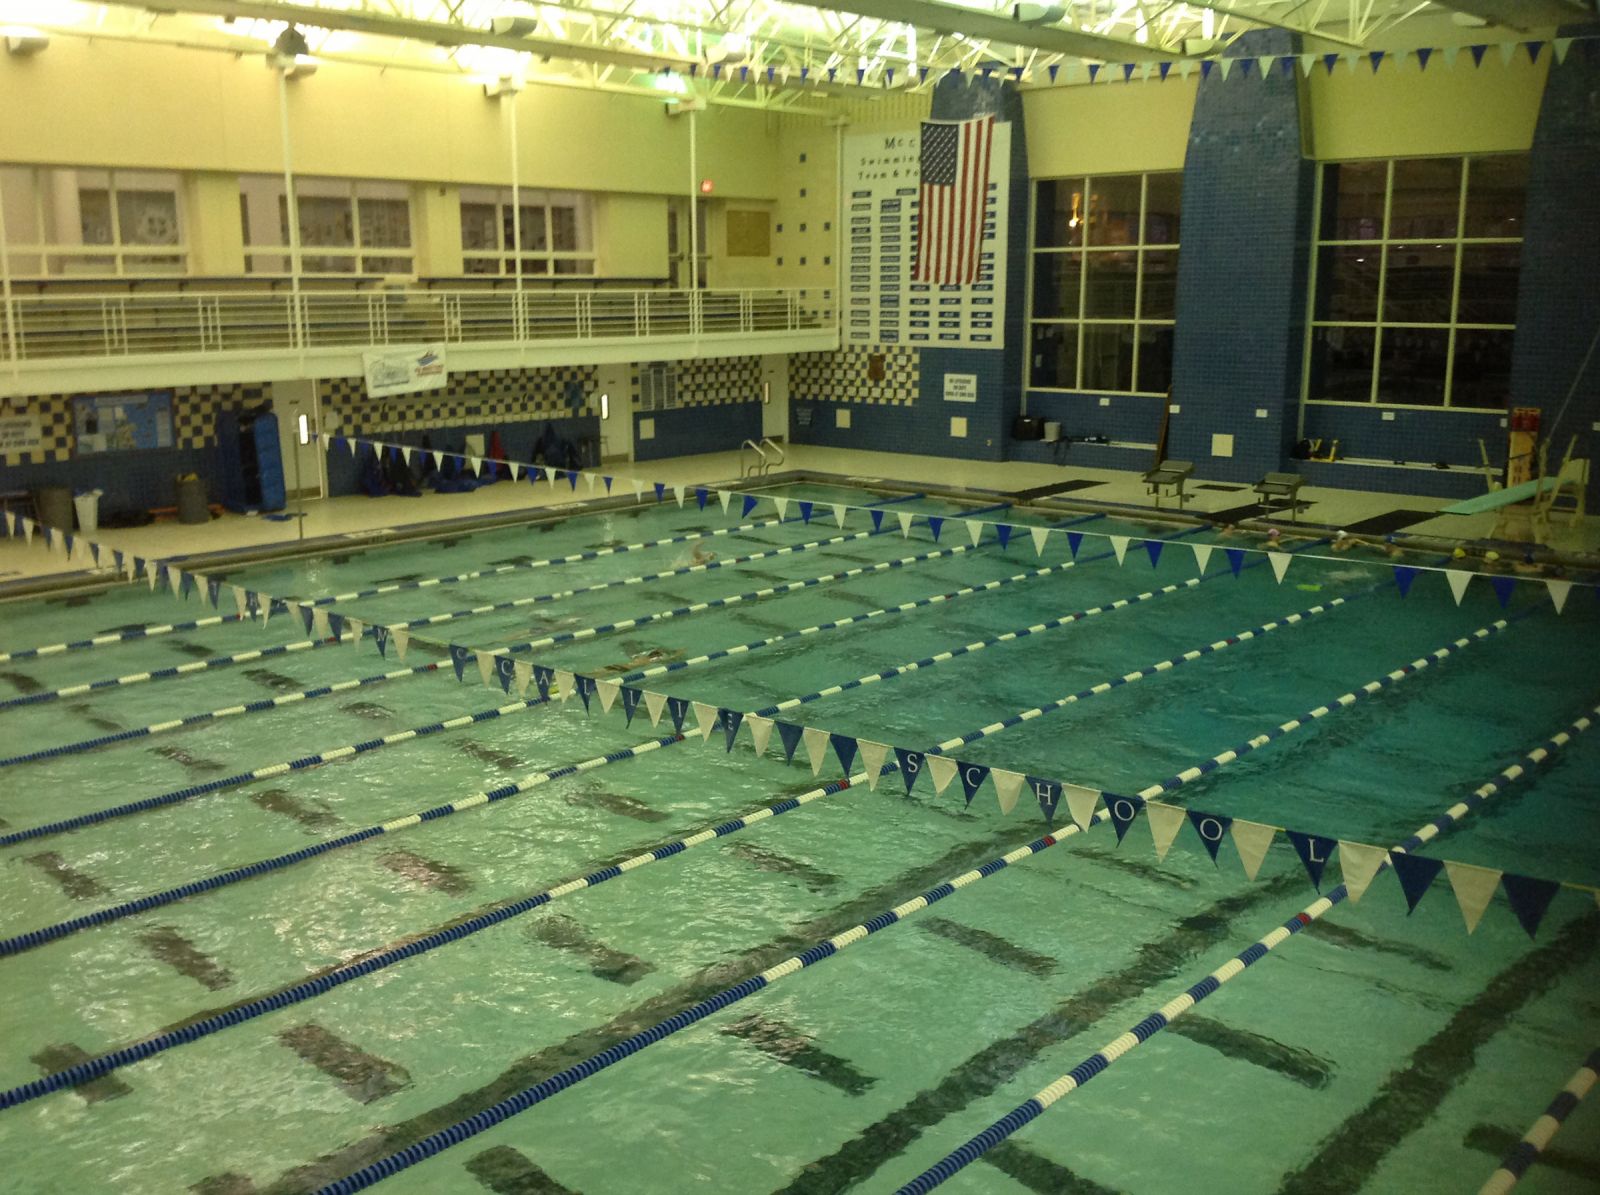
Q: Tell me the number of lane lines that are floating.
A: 9